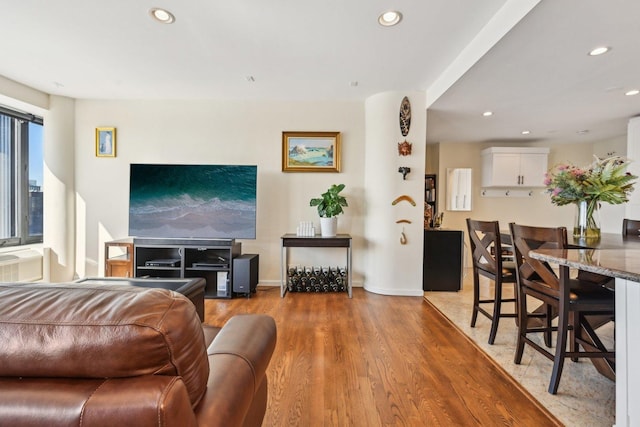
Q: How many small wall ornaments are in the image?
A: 6